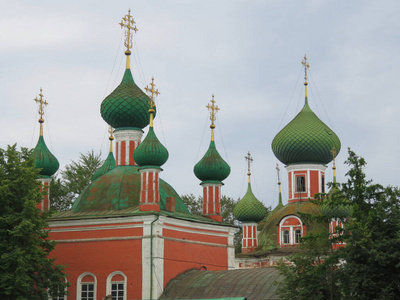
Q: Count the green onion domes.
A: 9